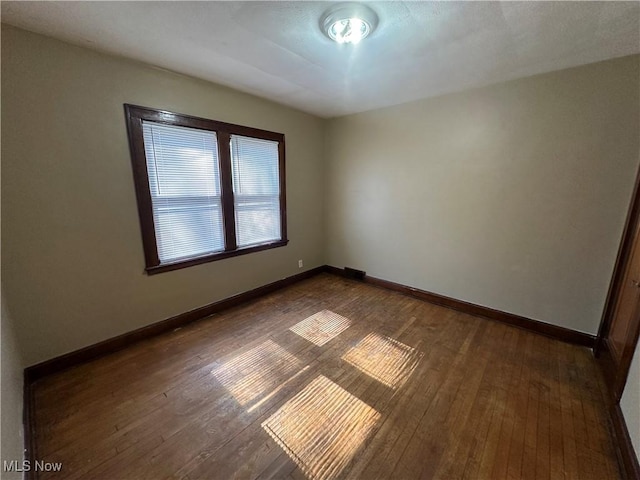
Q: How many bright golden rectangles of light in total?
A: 4